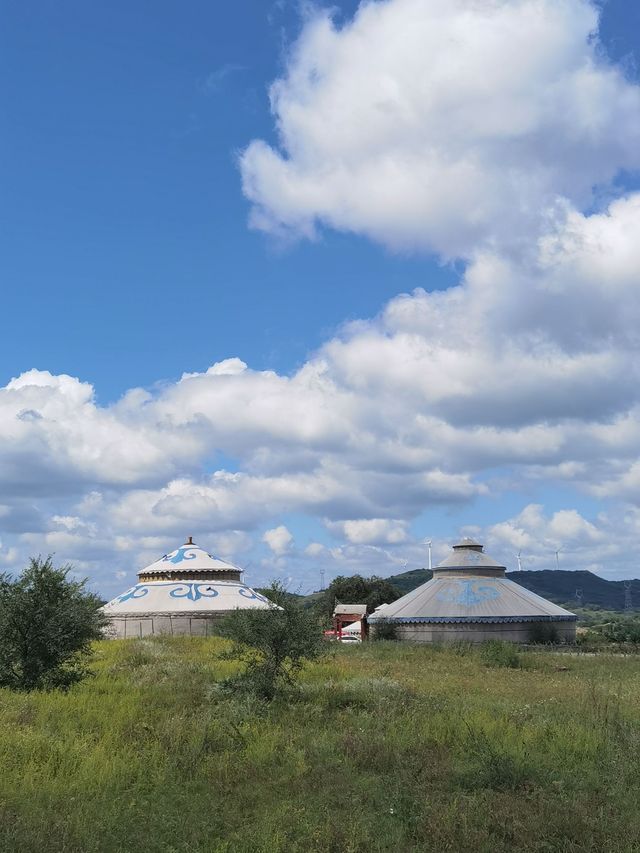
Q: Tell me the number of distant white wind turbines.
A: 3